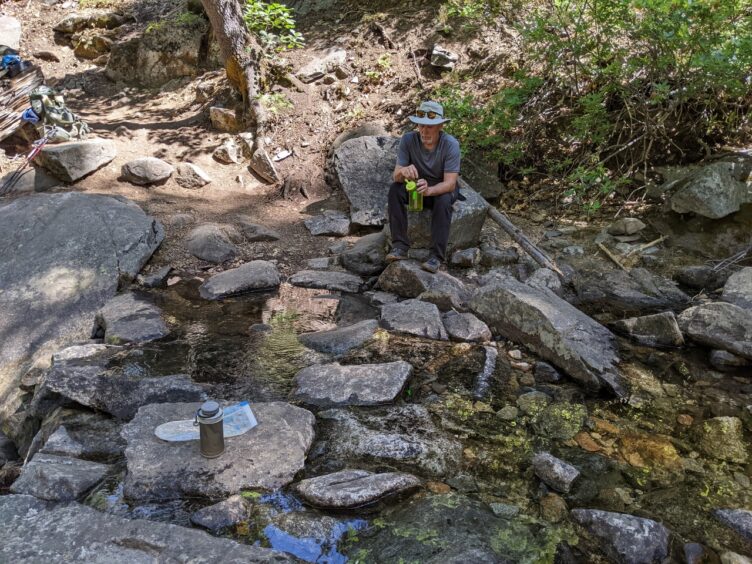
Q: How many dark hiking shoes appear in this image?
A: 2